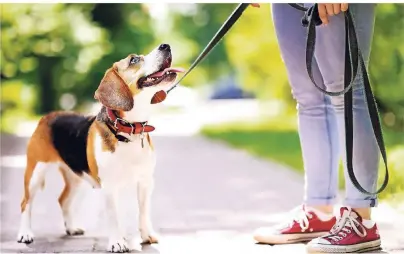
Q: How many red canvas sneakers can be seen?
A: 2